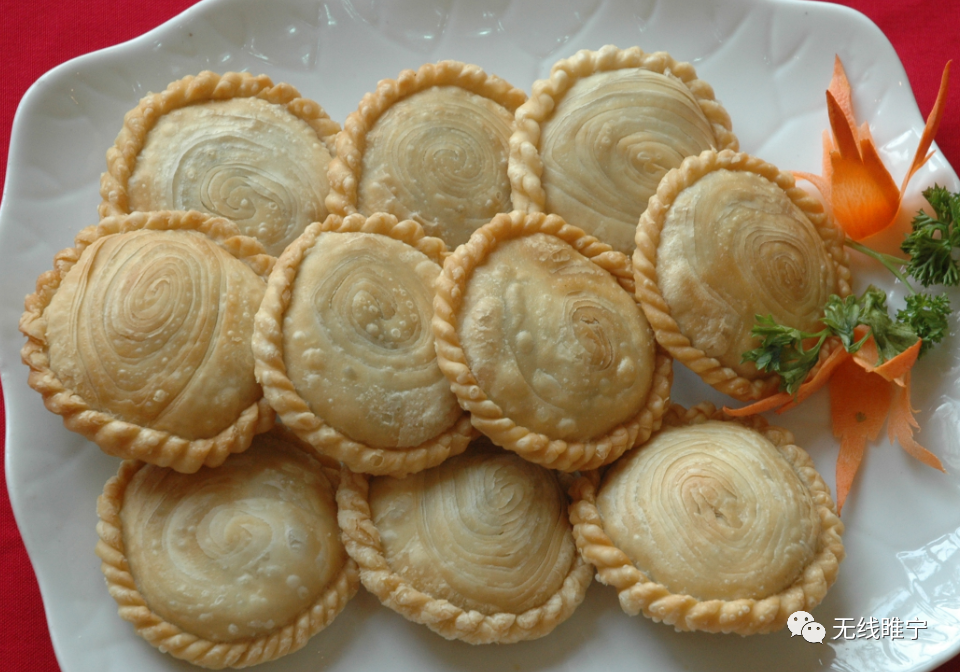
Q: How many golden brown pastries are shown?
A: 10